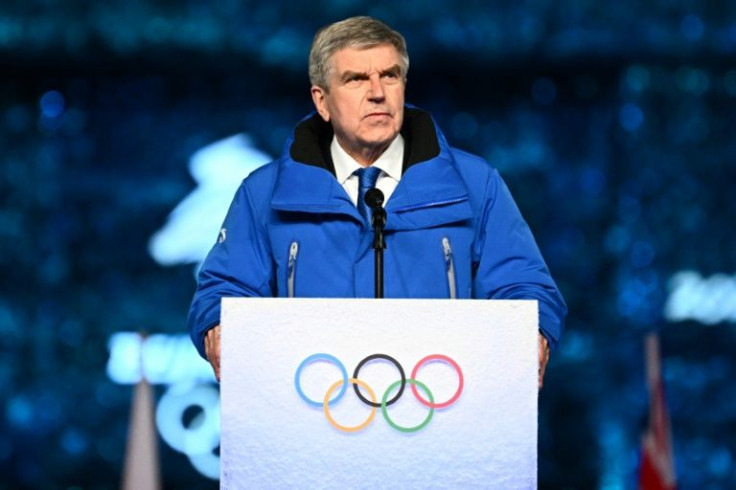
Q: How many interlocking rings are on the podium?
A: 5